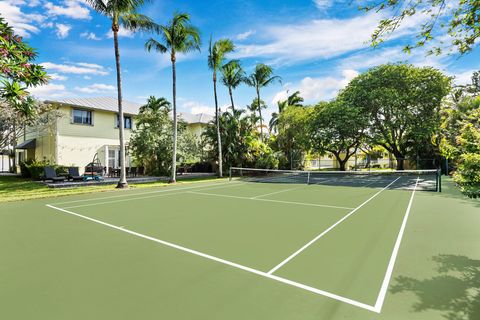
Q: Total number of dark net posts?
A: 2